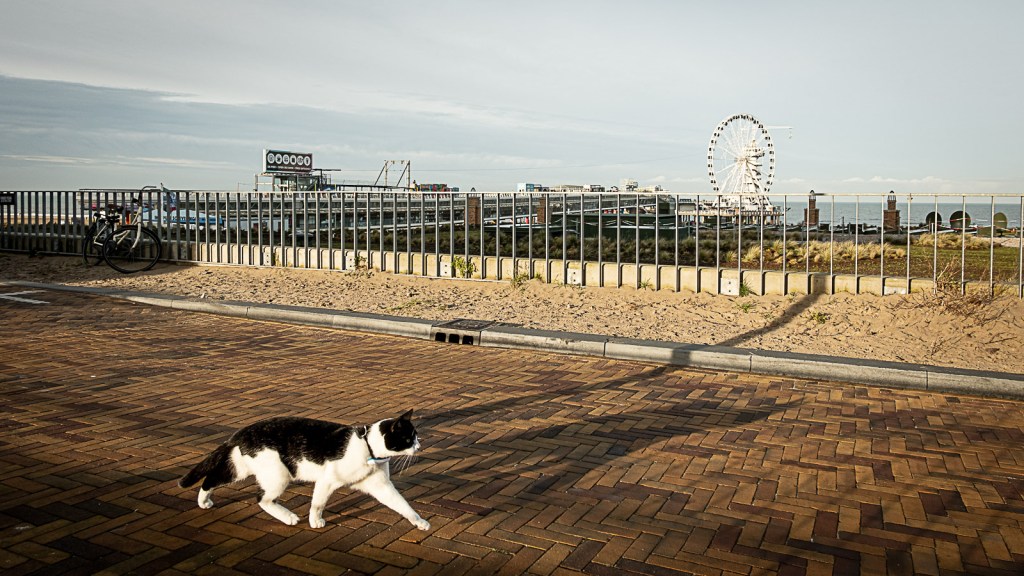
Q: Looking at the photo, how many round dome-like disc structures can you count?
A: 3